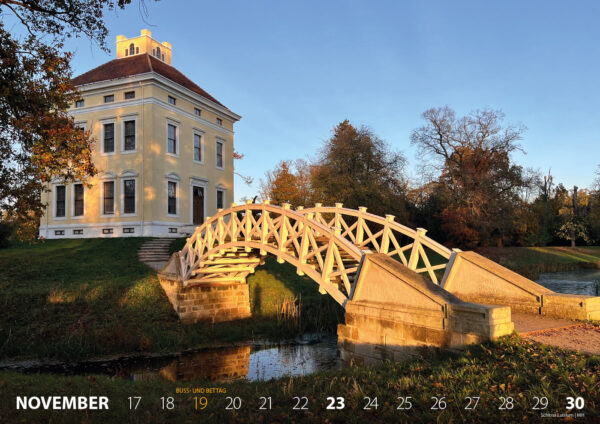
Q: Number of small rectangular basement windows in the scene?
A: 5